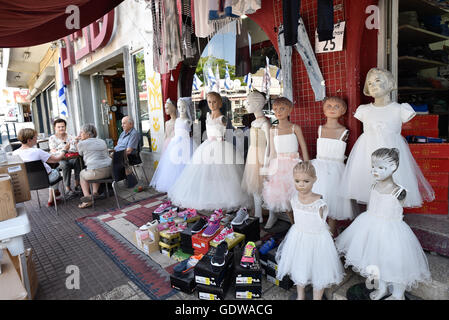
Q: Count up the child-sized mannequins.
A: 9